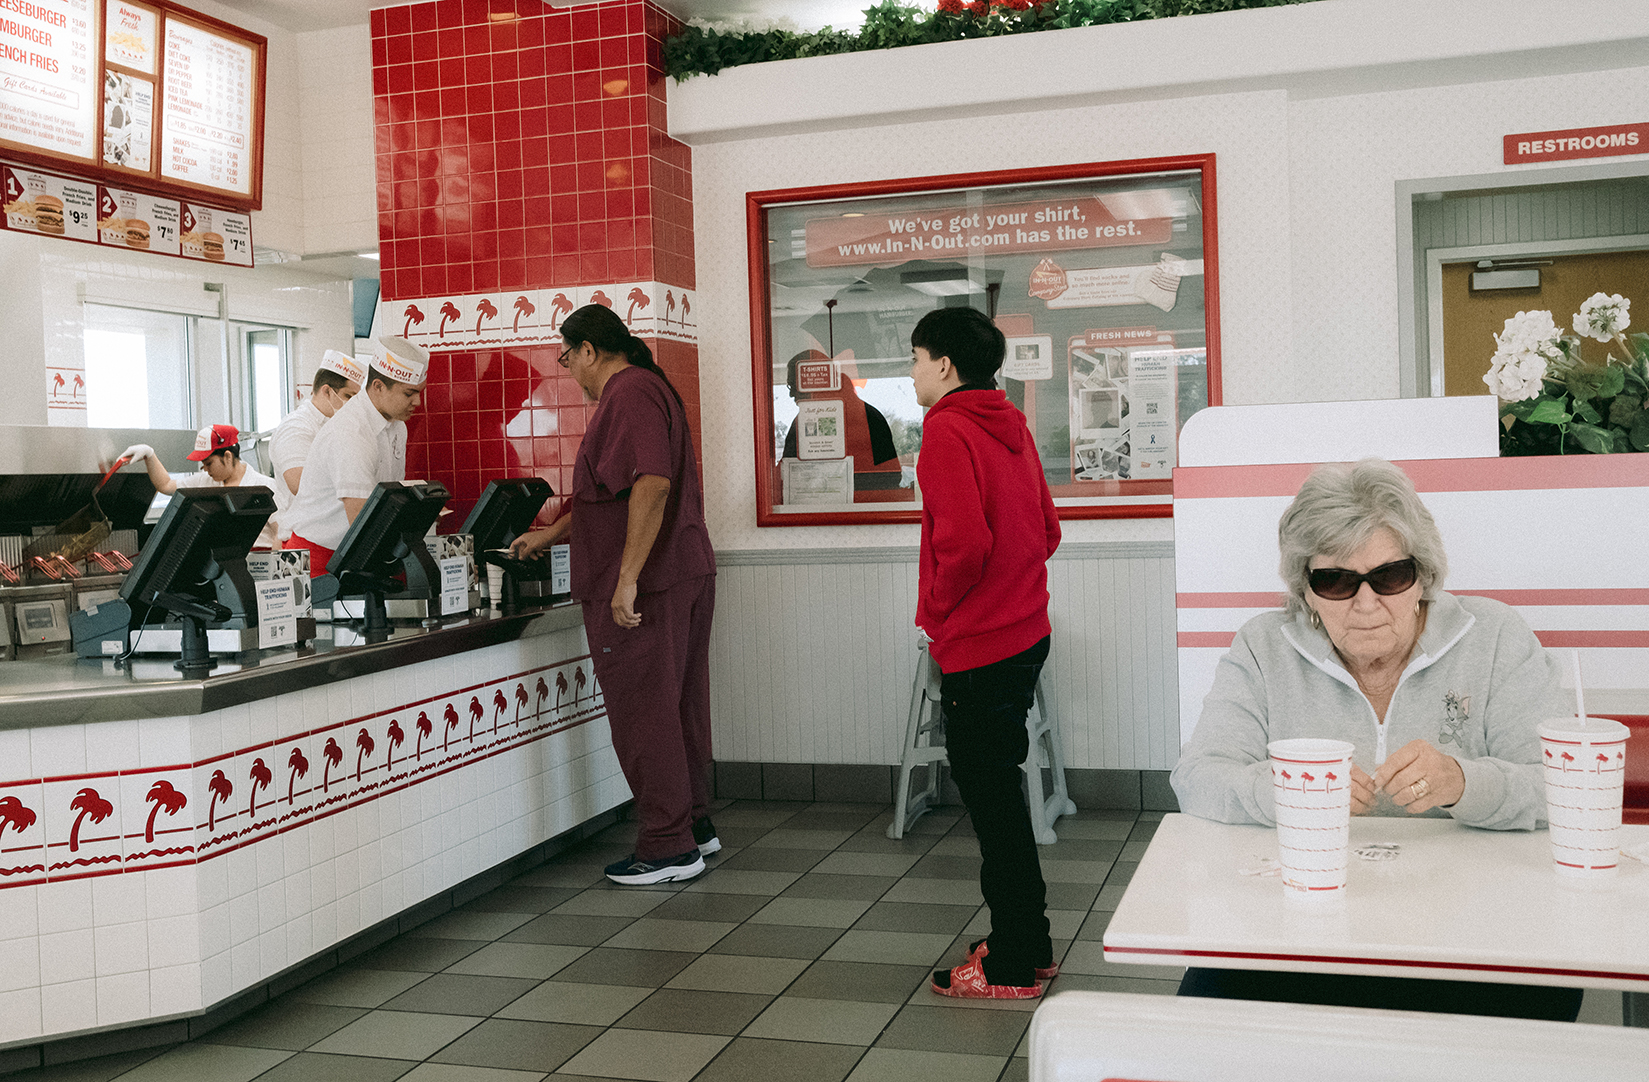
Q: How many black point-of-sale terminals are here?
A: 3